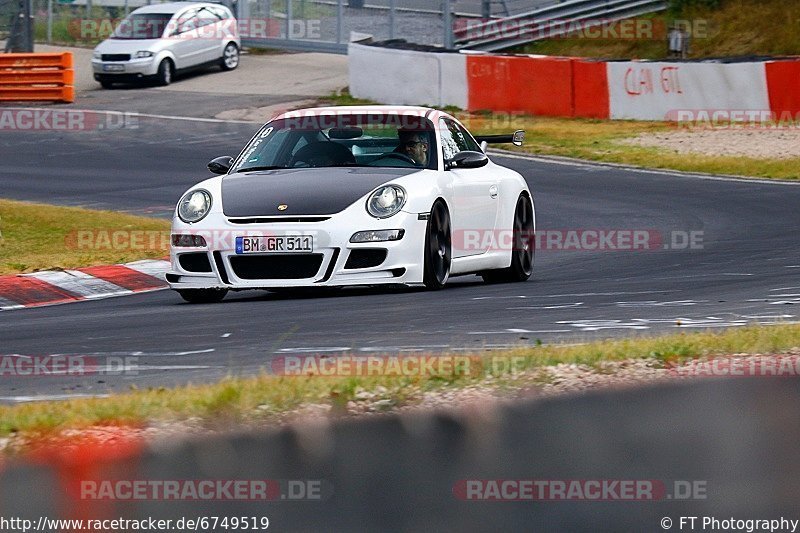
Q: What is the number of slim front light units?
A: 2